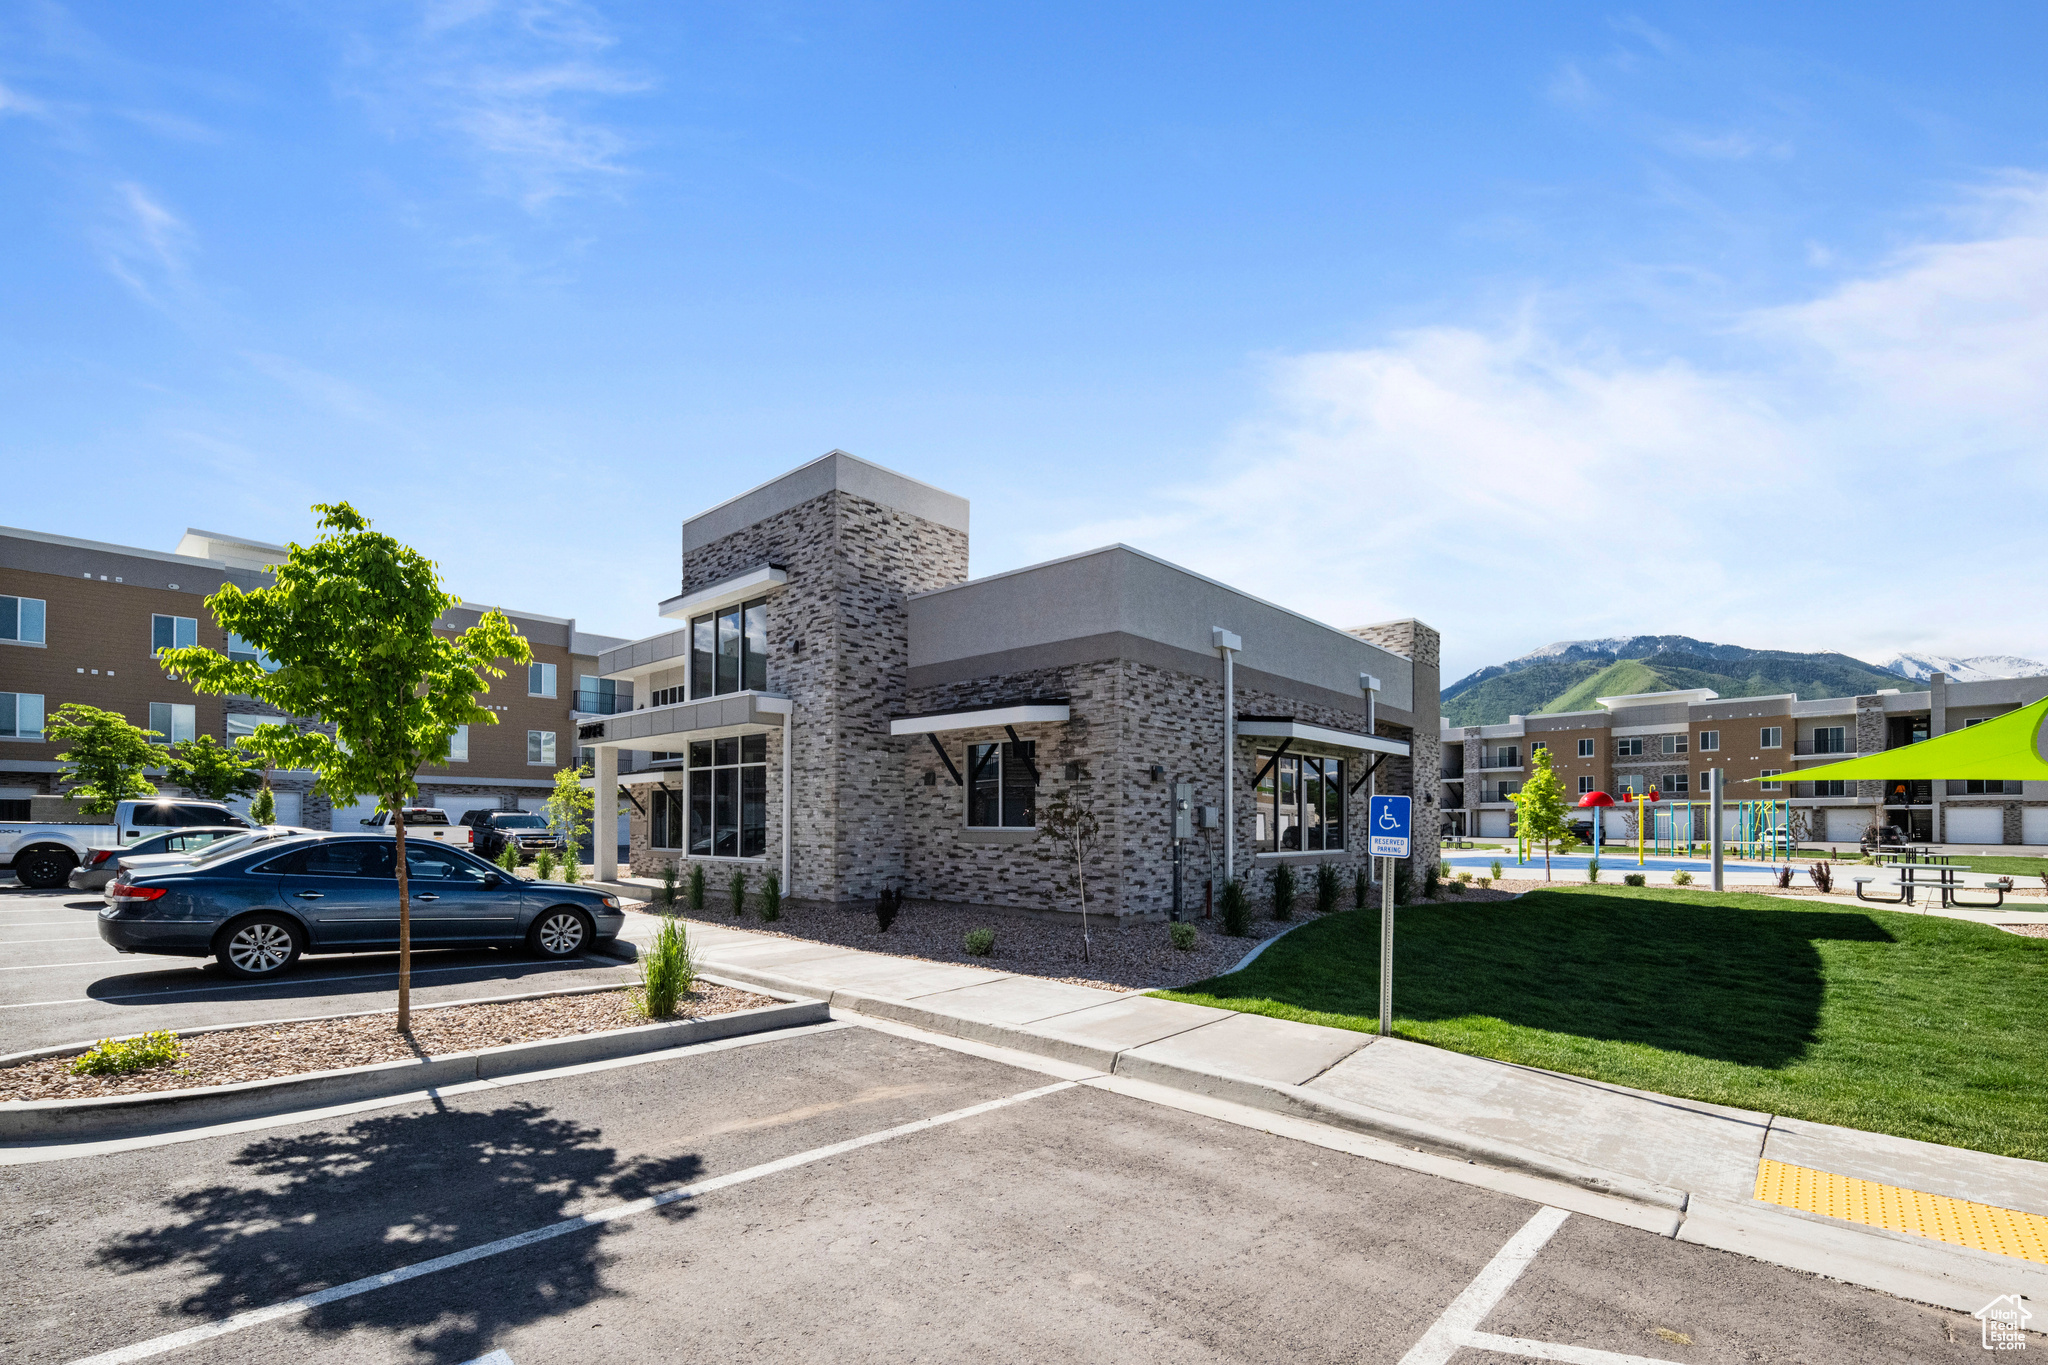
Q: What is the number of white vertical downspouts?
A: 3